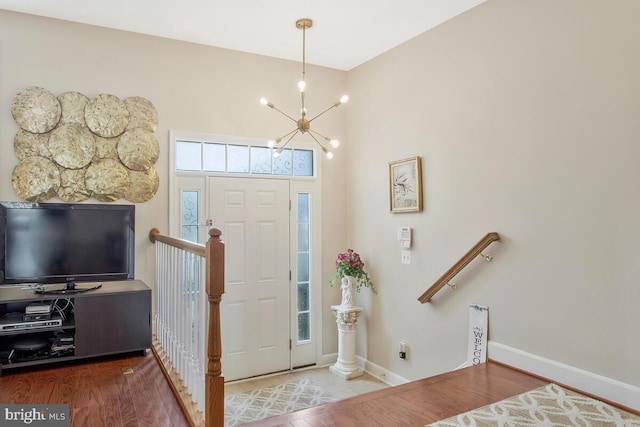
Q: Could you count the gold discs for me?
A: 12